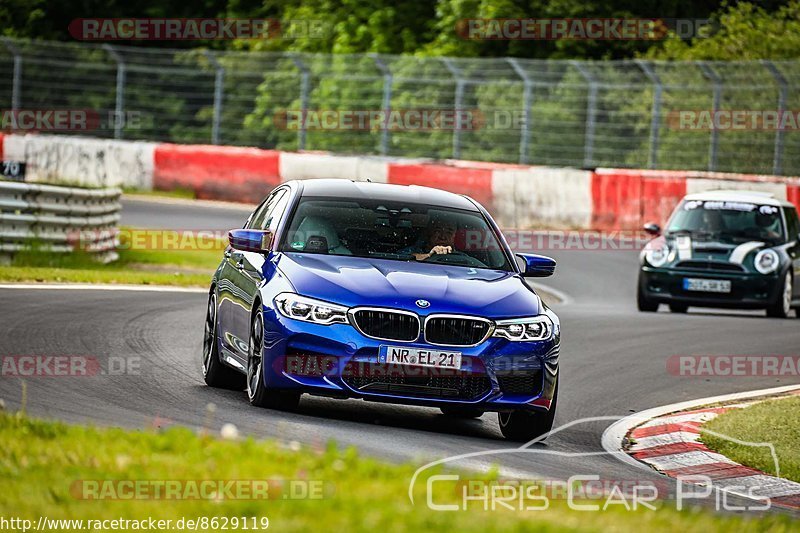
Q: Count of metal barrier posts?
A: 11